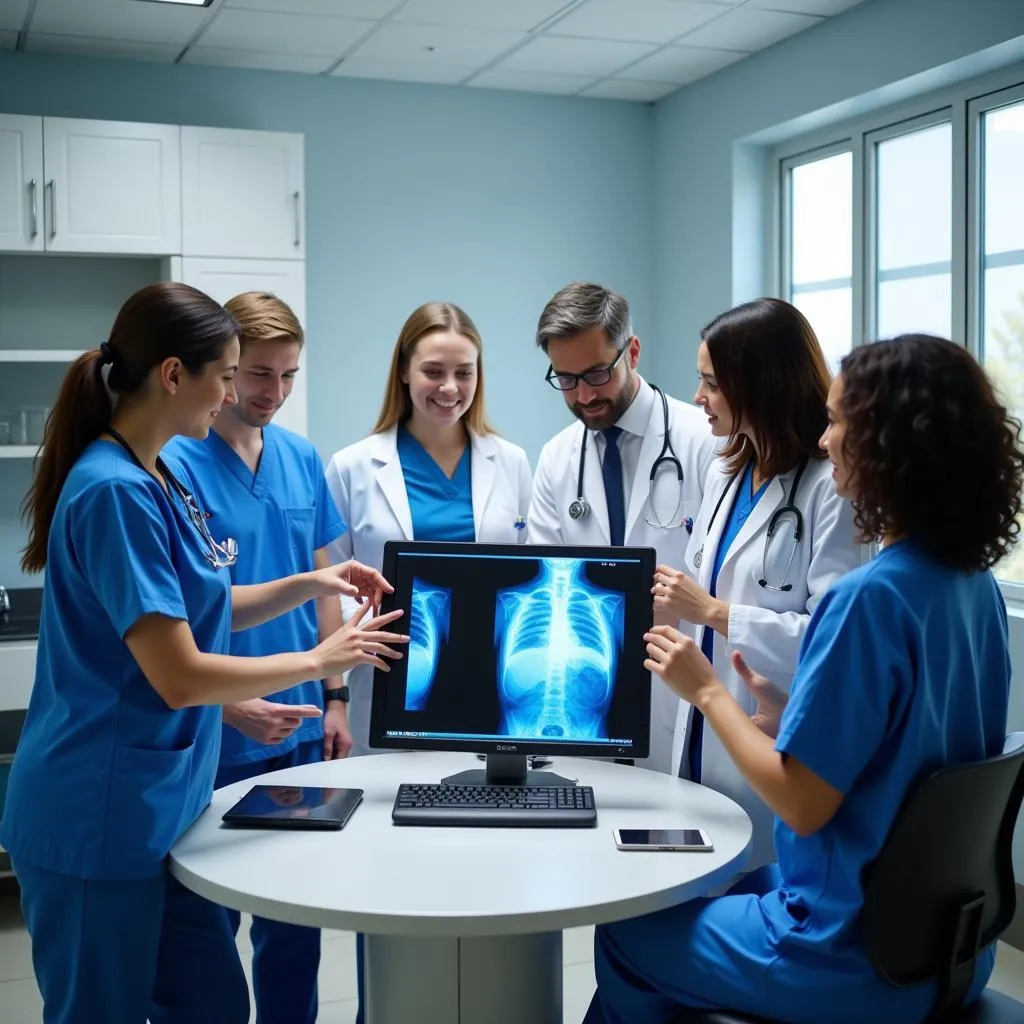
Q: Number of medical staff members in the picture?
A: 6